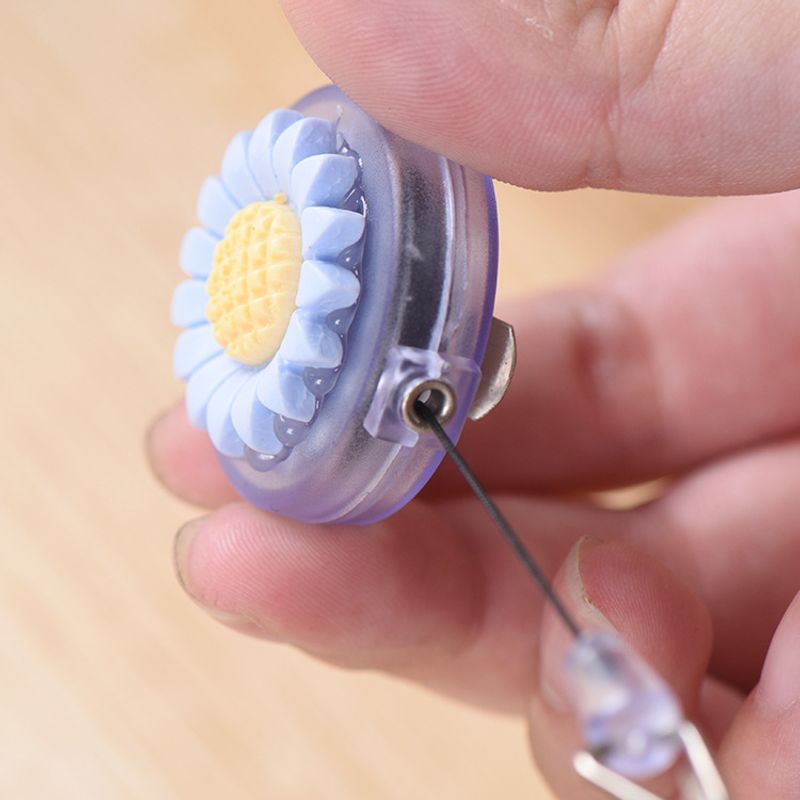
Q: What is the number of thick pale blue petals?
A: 15